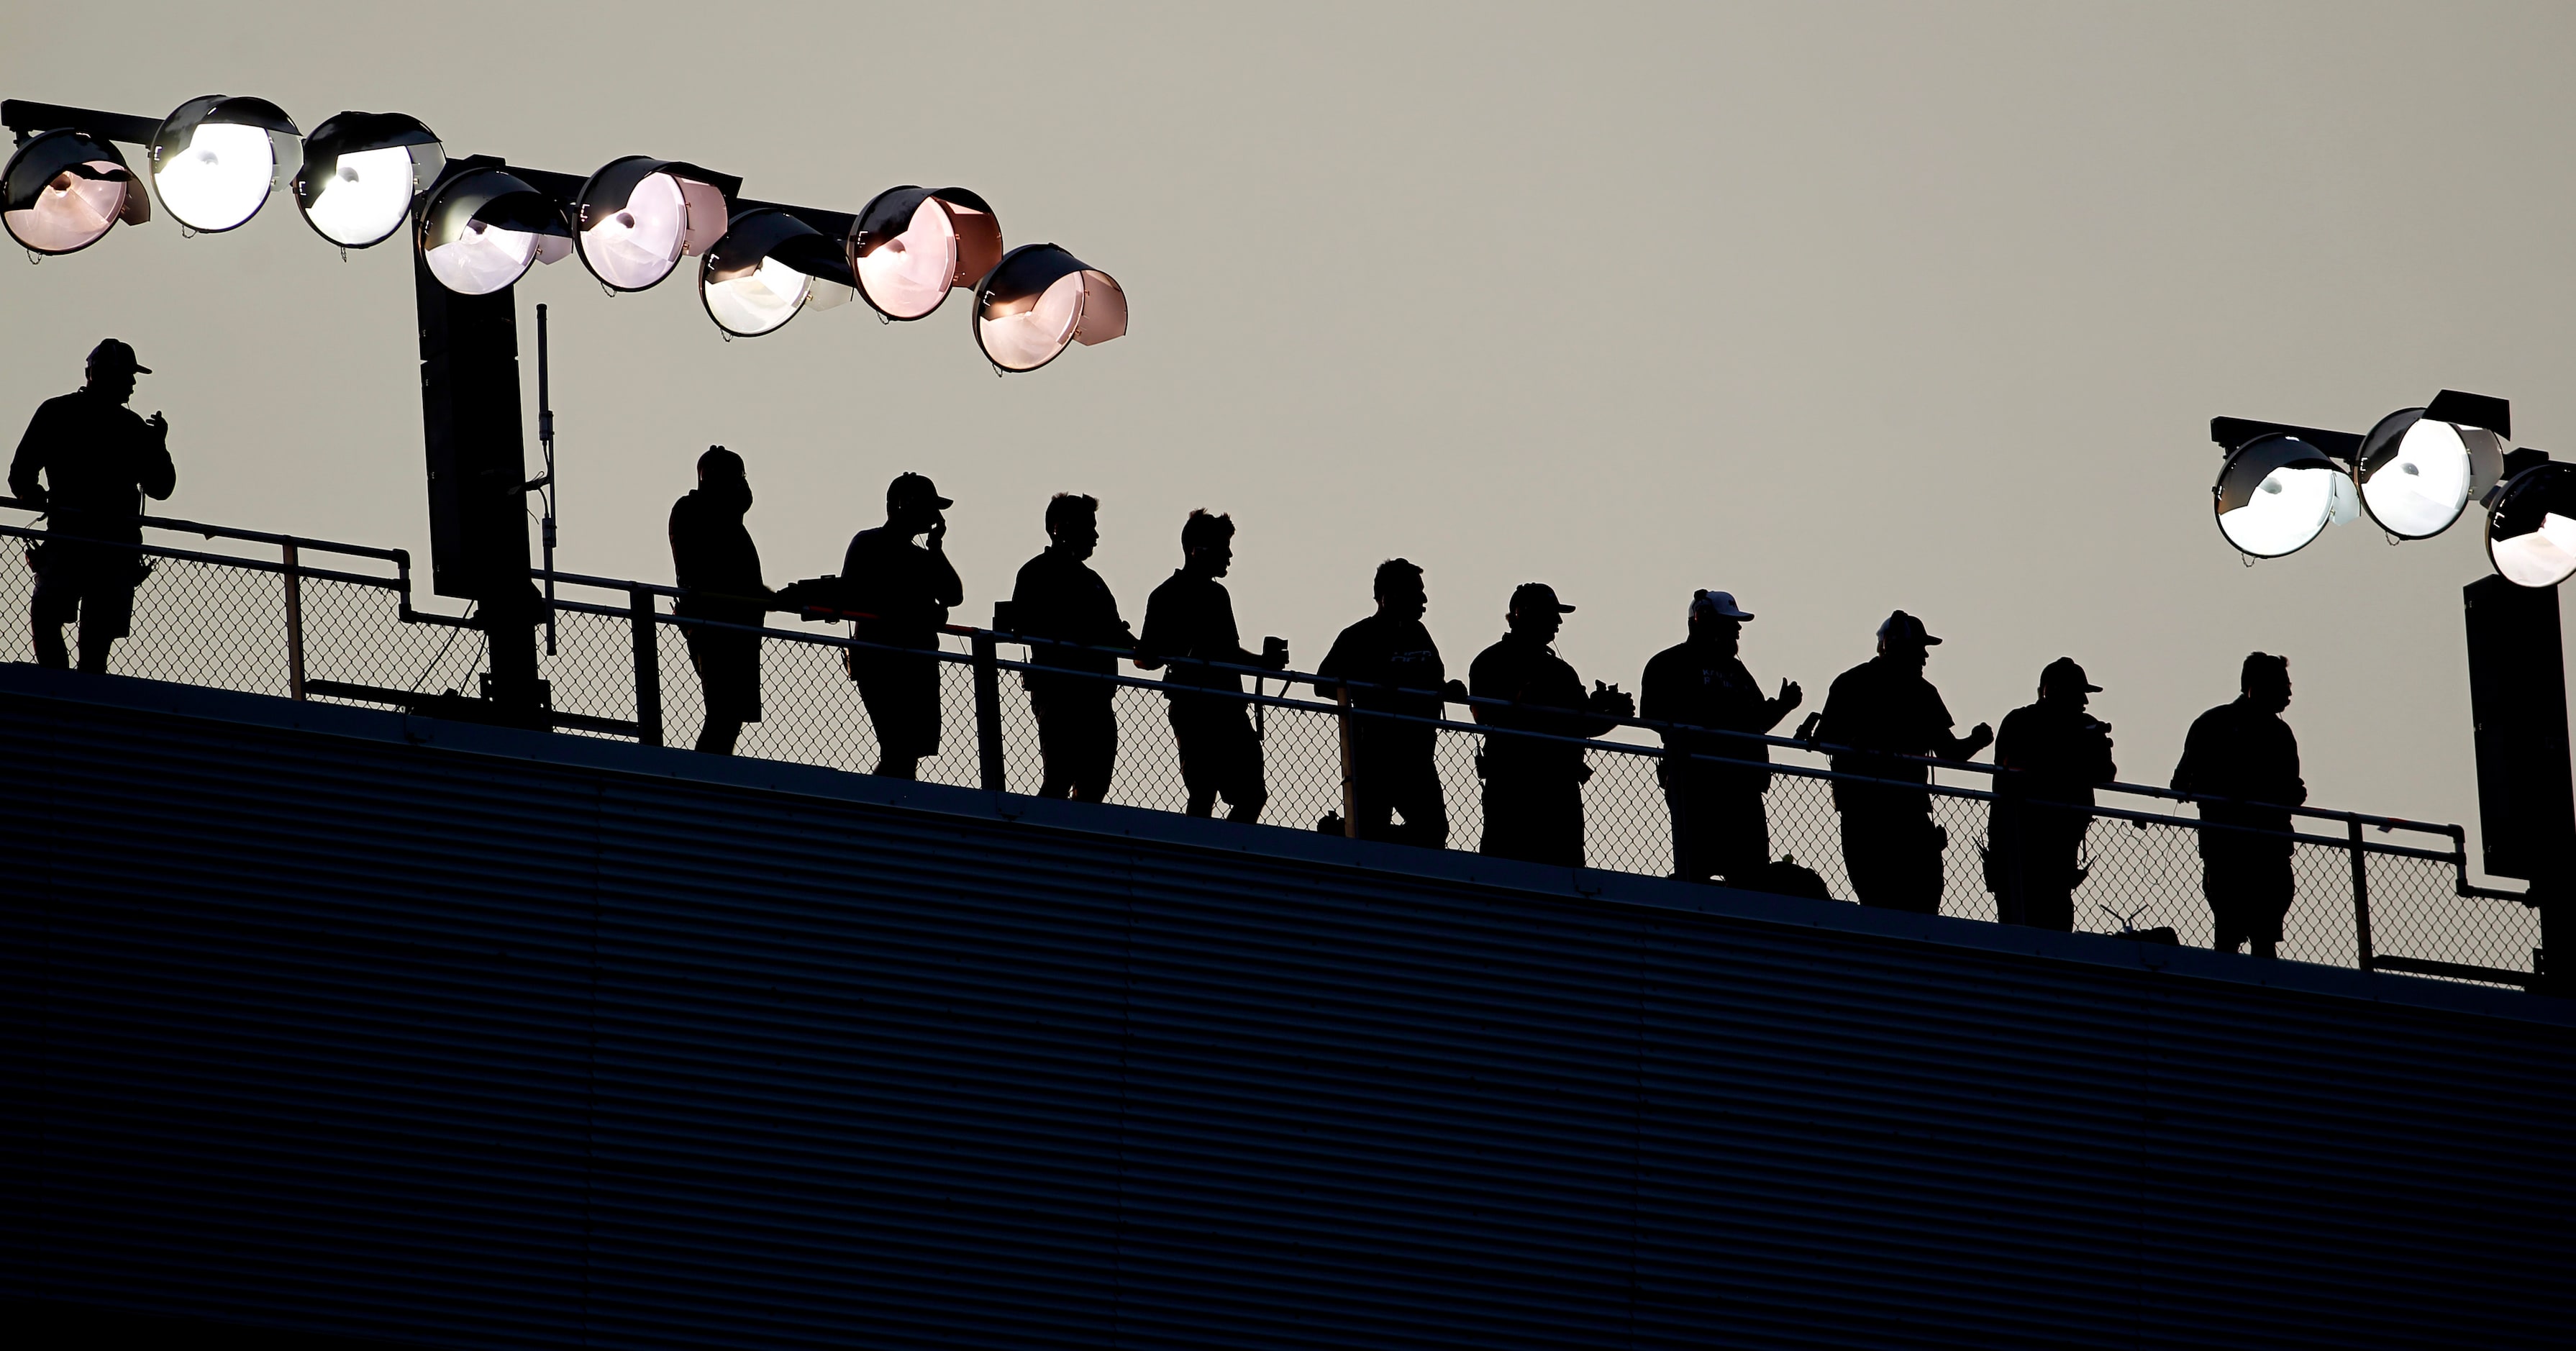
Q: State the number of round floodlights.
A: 11